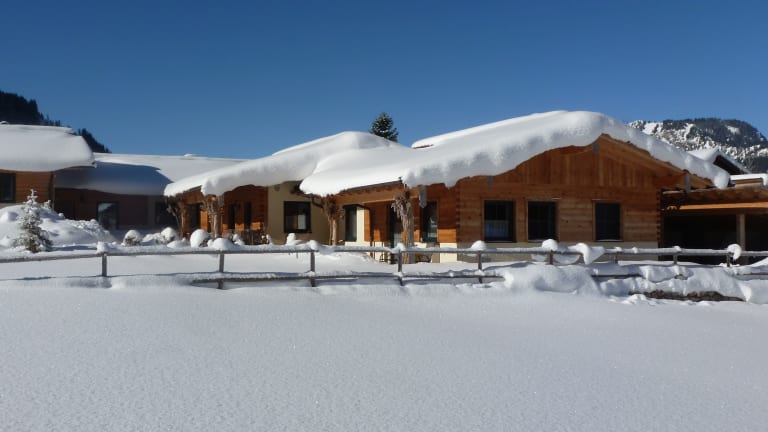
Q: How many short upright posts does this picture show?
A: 9